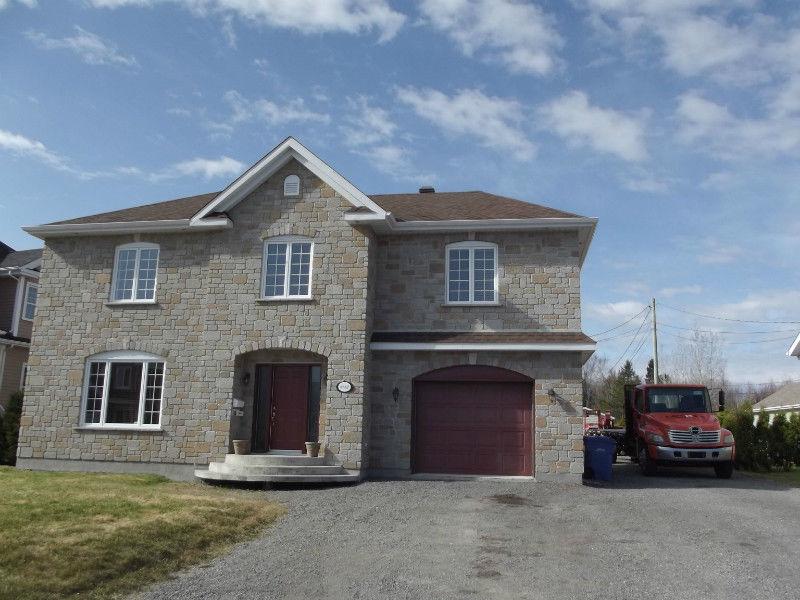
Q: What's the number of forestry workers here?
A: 0